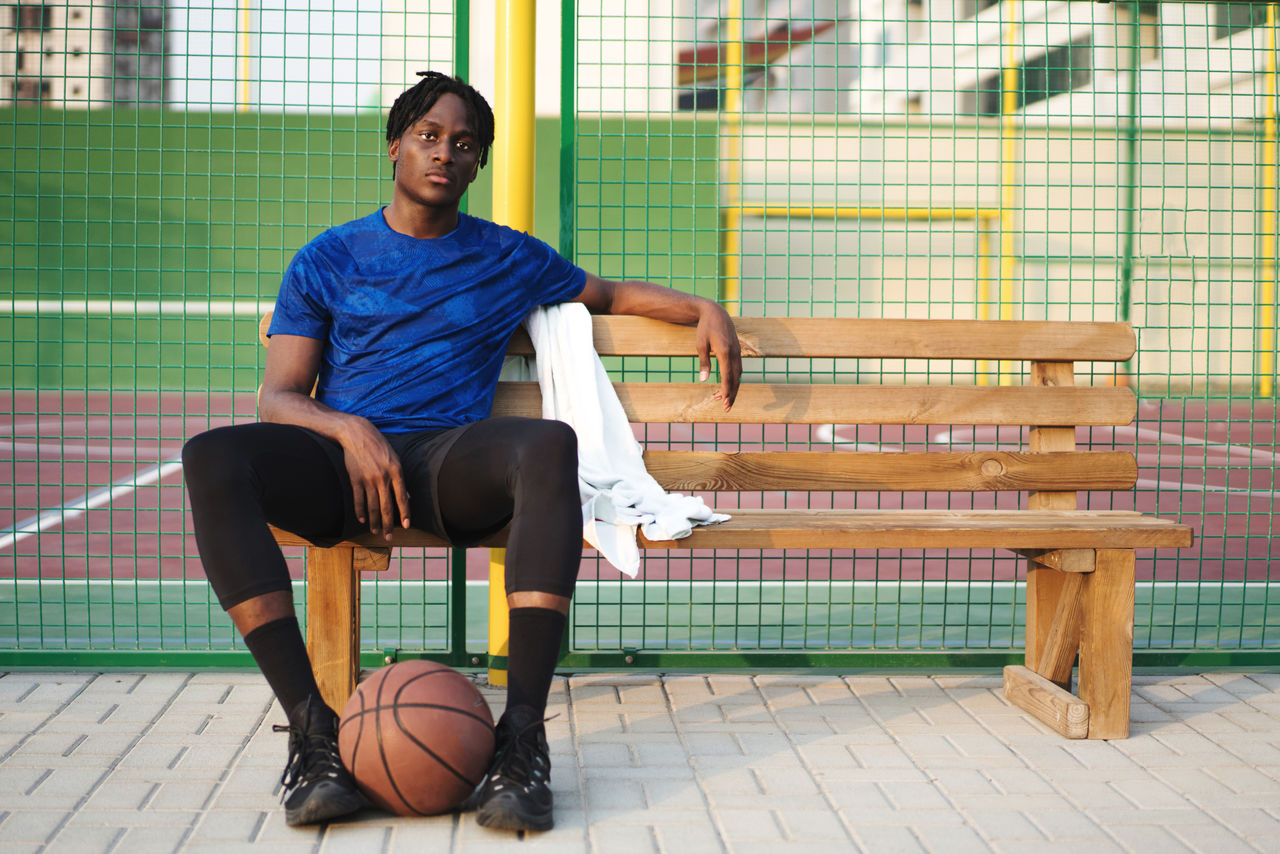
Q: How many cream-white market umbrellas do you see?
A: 0